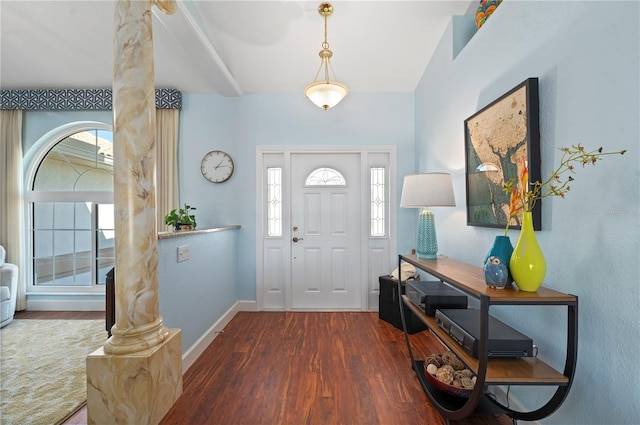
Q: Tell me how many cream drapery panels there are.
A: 2